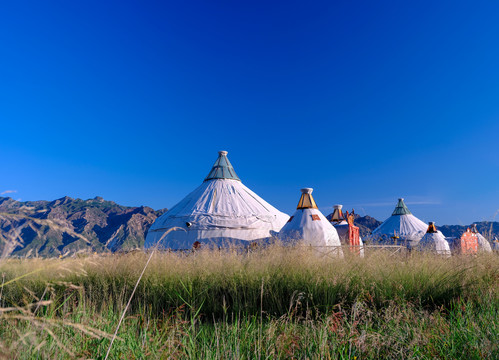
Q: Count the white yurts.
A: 6